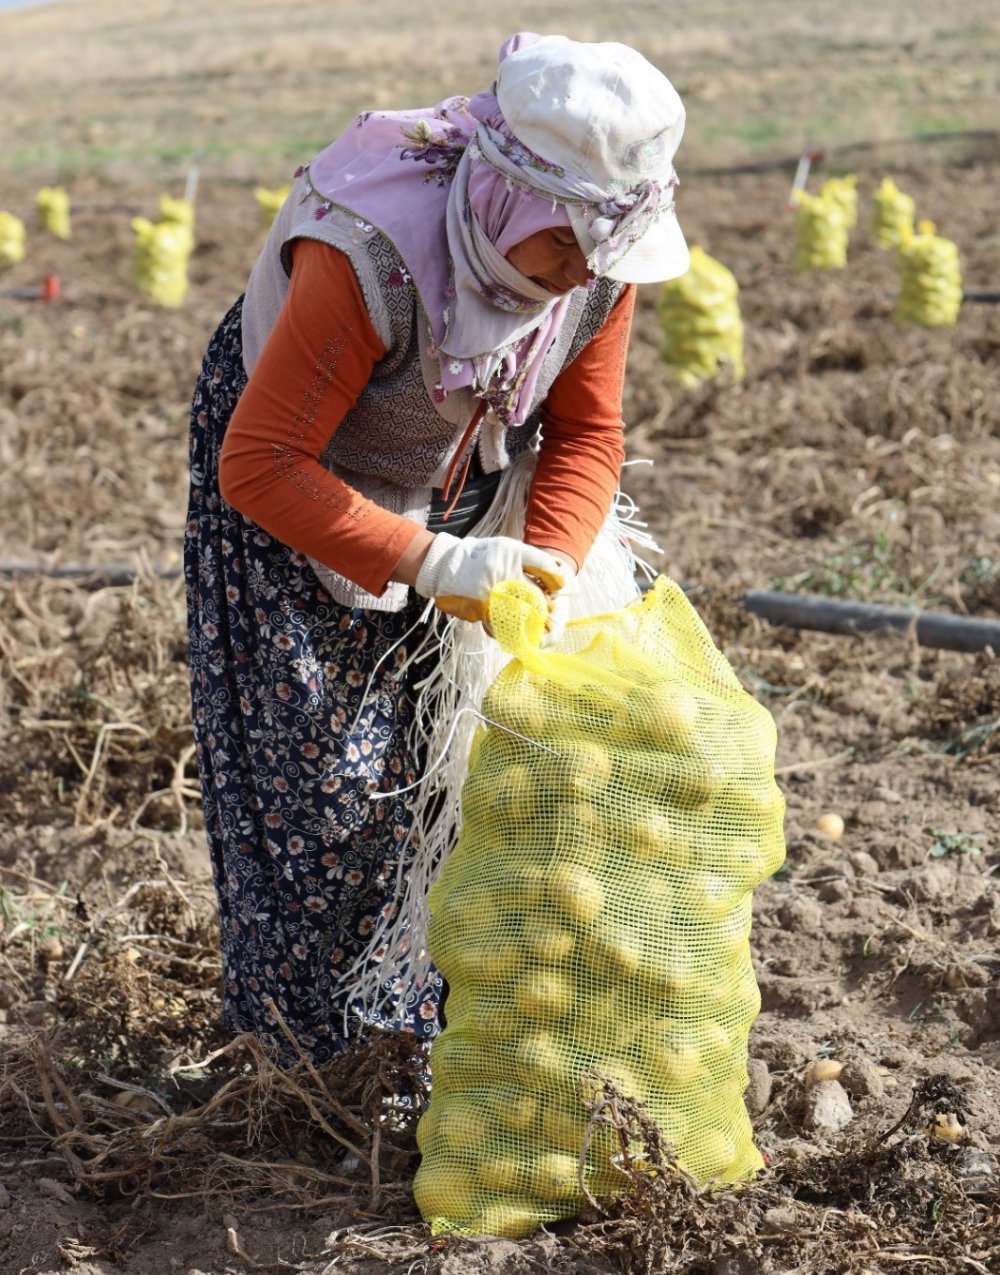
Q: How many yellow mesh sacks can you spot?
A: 11